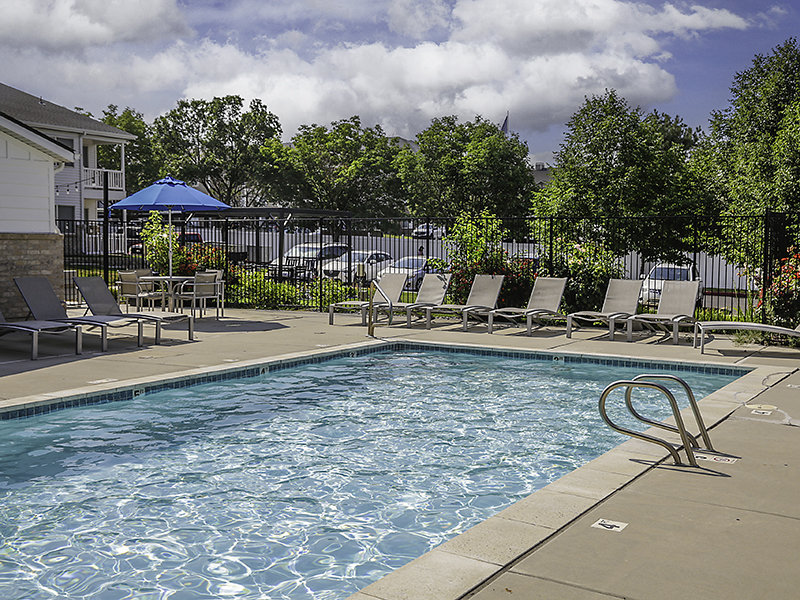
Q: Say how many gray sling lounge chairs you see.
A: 10